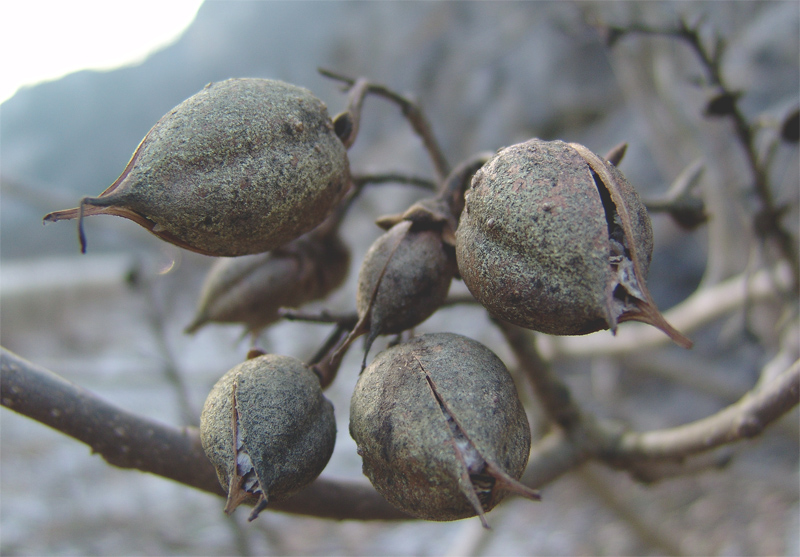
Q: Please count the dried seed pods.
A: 6